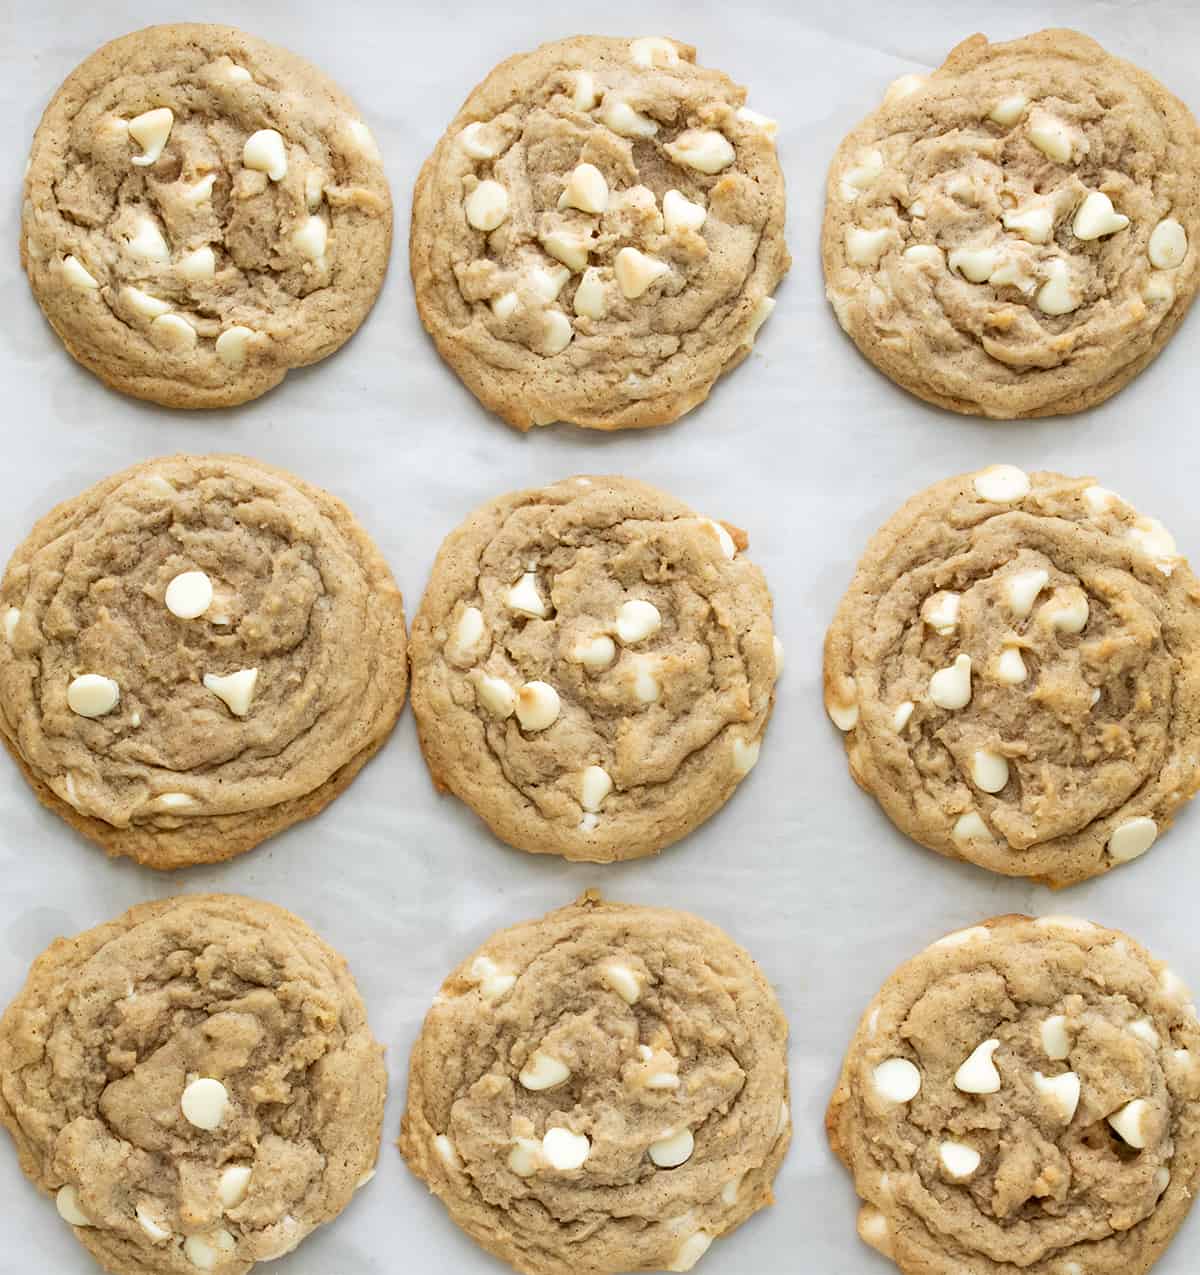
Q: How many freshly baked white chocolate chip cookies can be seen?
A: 9